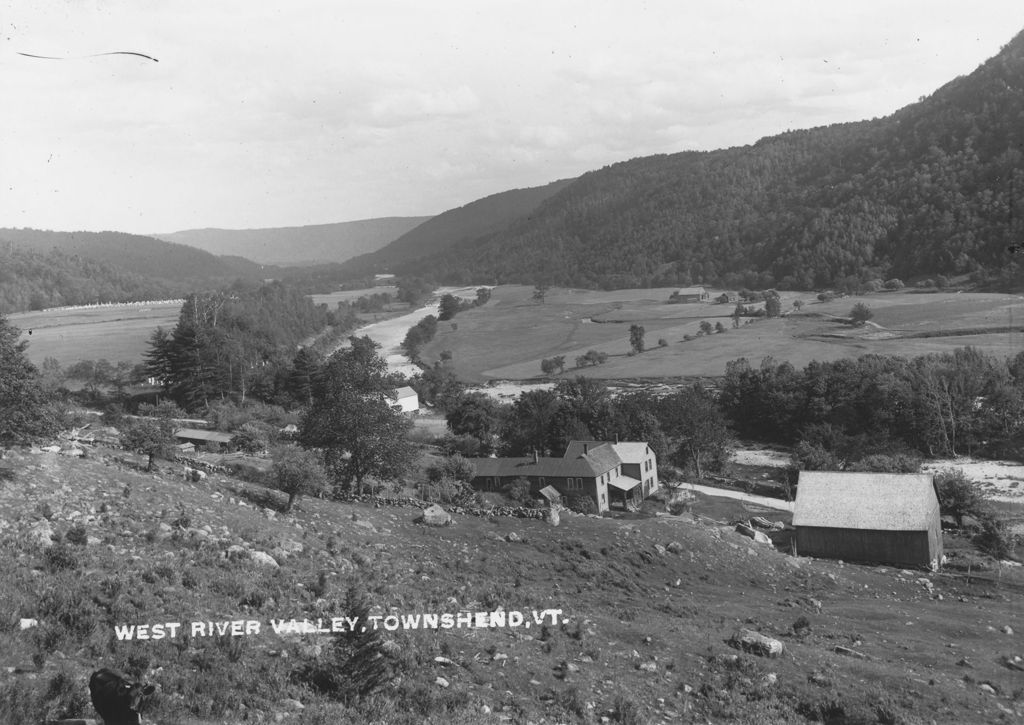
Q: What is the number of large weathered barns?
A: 1